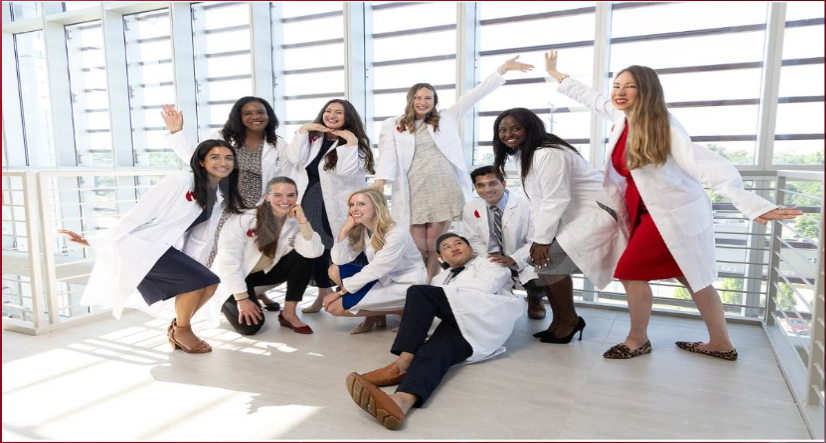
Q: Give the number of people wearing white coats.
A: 10